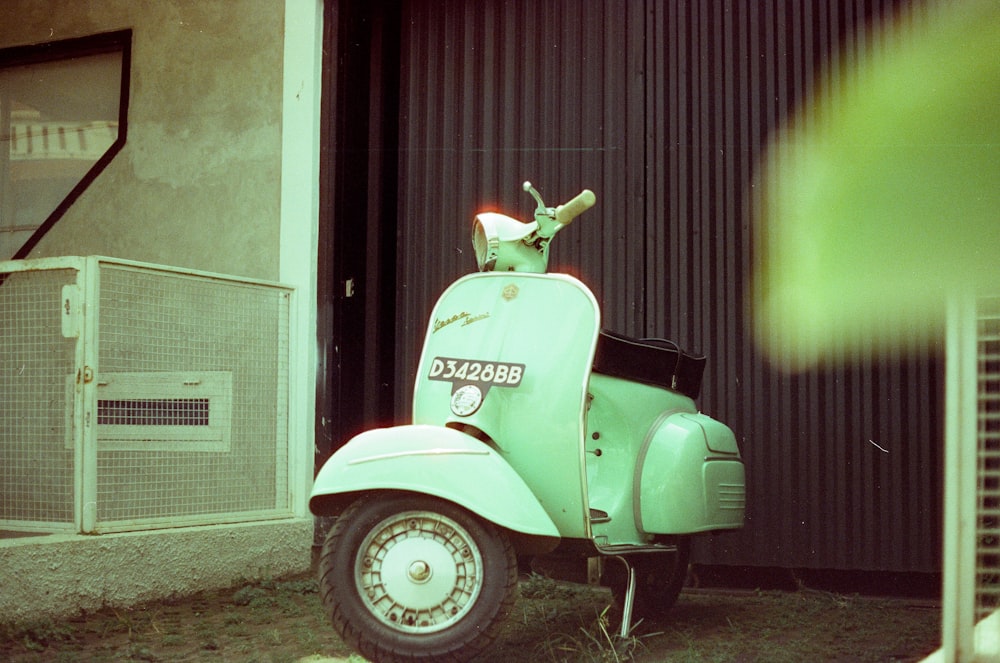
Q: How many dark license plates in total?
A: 1